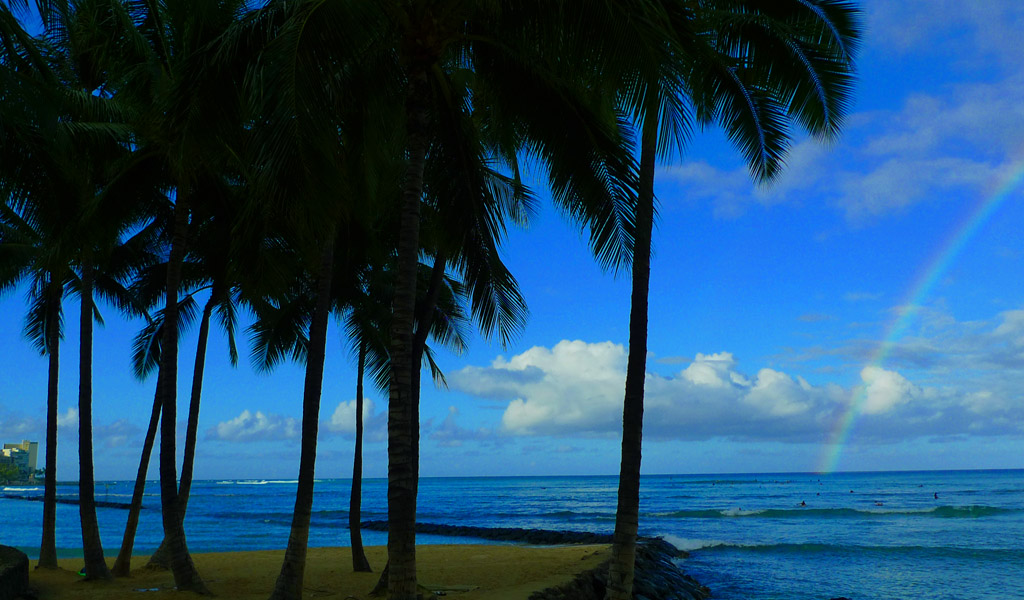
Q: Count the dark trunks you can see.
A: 10